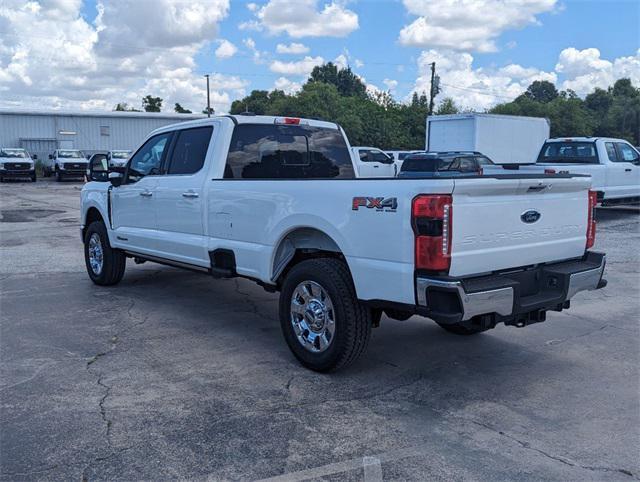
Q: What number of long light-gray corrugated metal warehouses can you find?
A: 1